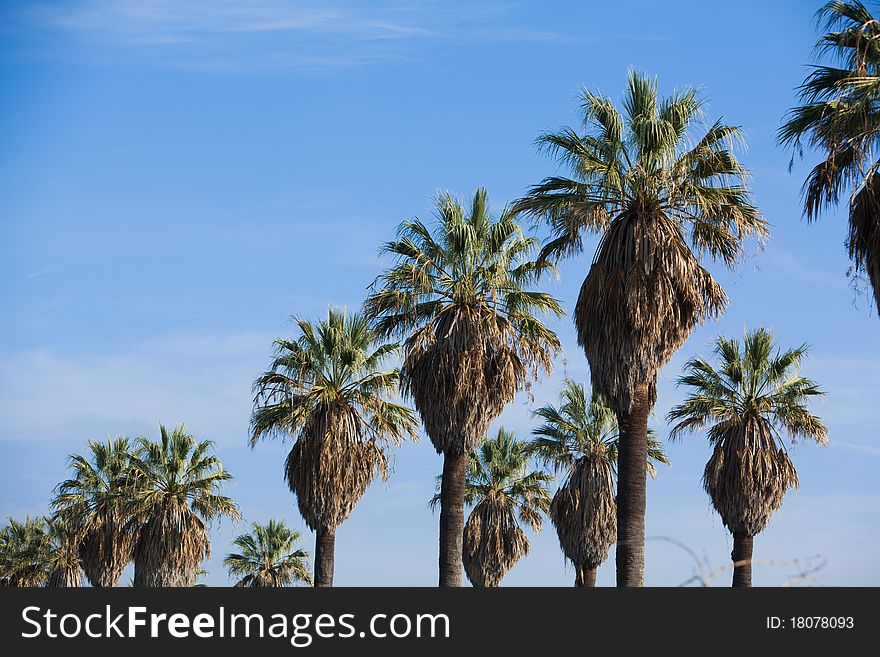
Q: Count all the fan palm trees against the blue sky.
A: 12